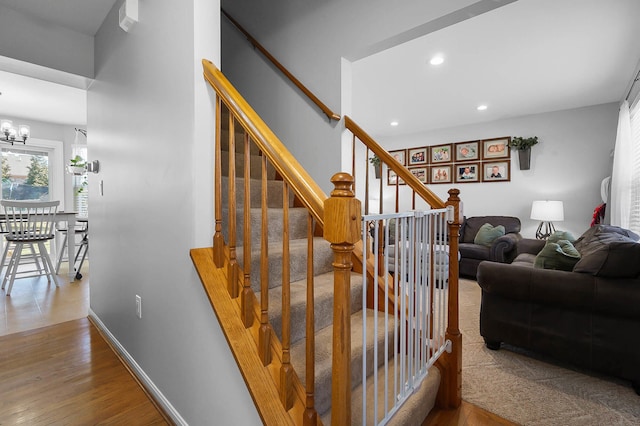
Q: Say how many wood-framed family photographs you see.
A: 10